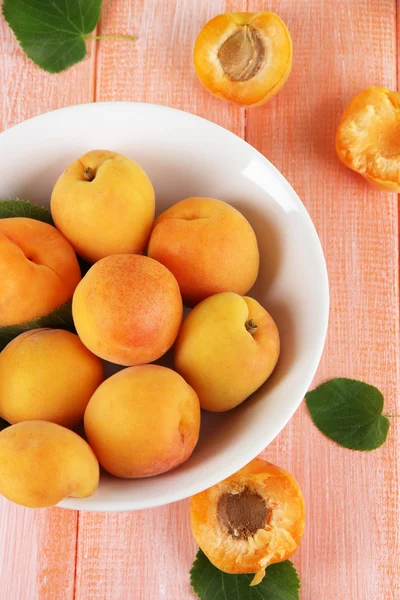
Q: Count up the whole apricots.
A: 8